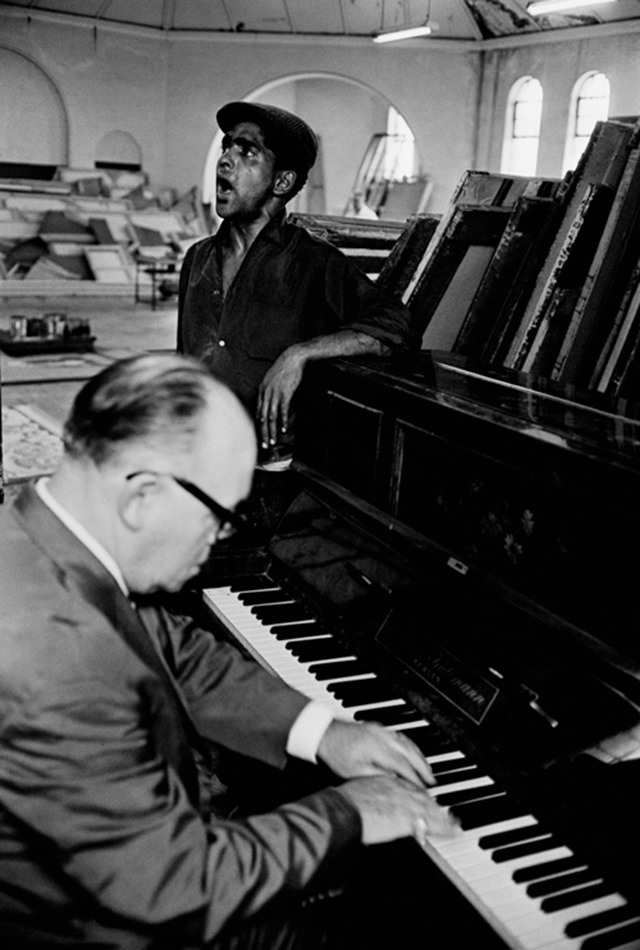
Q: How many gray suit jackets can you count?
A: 1